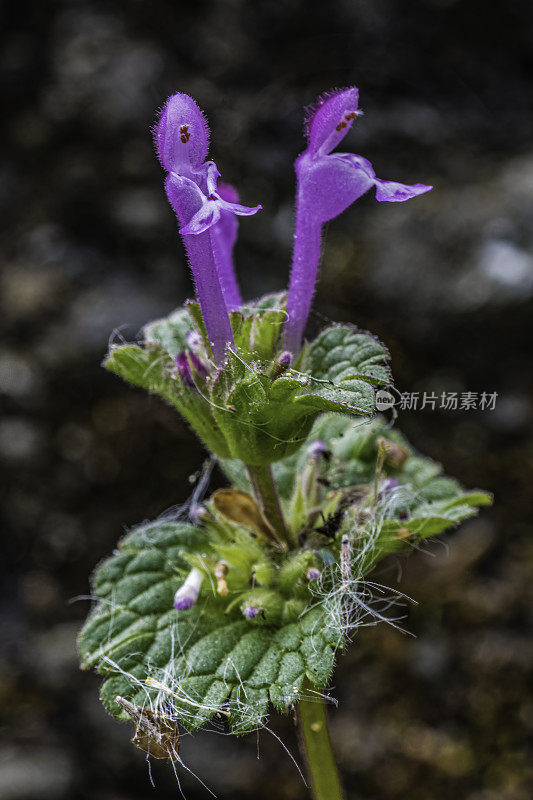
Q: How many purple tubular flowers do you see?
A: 3